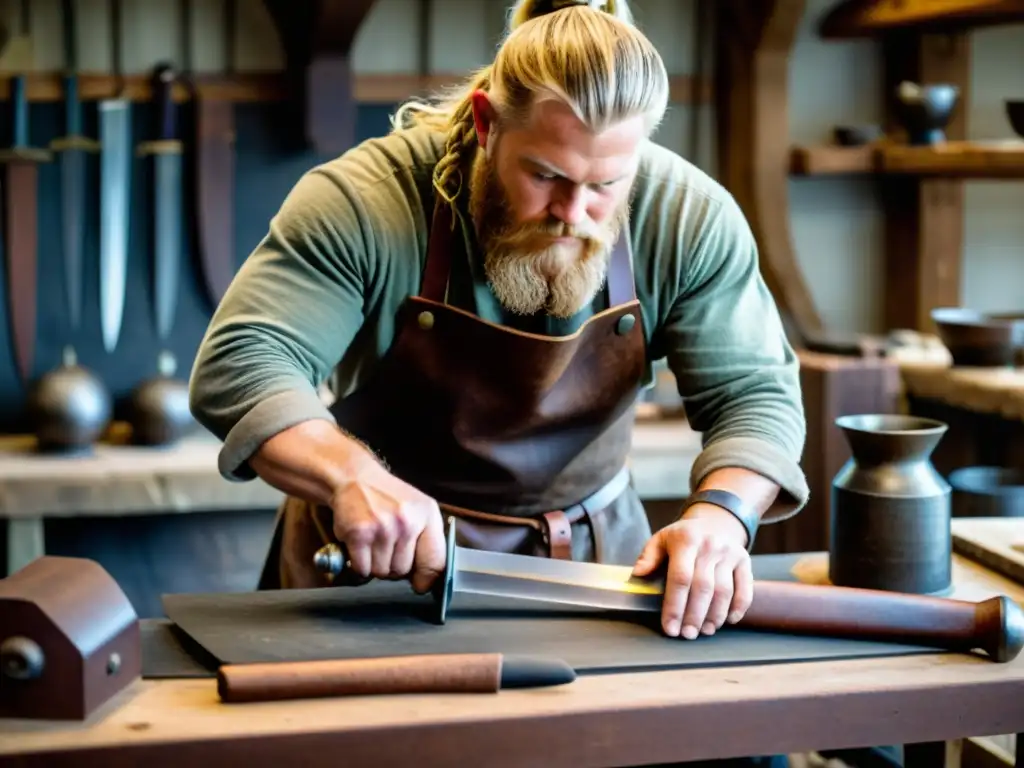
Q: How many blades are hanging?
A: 5